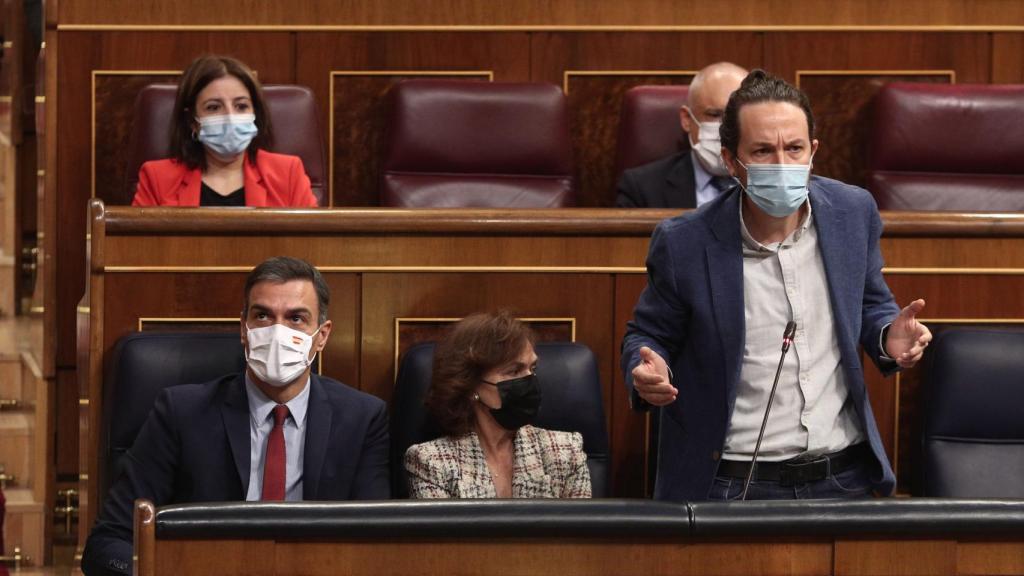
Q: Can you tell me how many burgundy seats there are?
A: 4